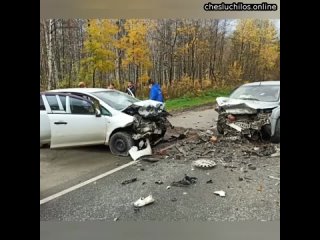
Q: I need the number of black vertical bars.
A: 2